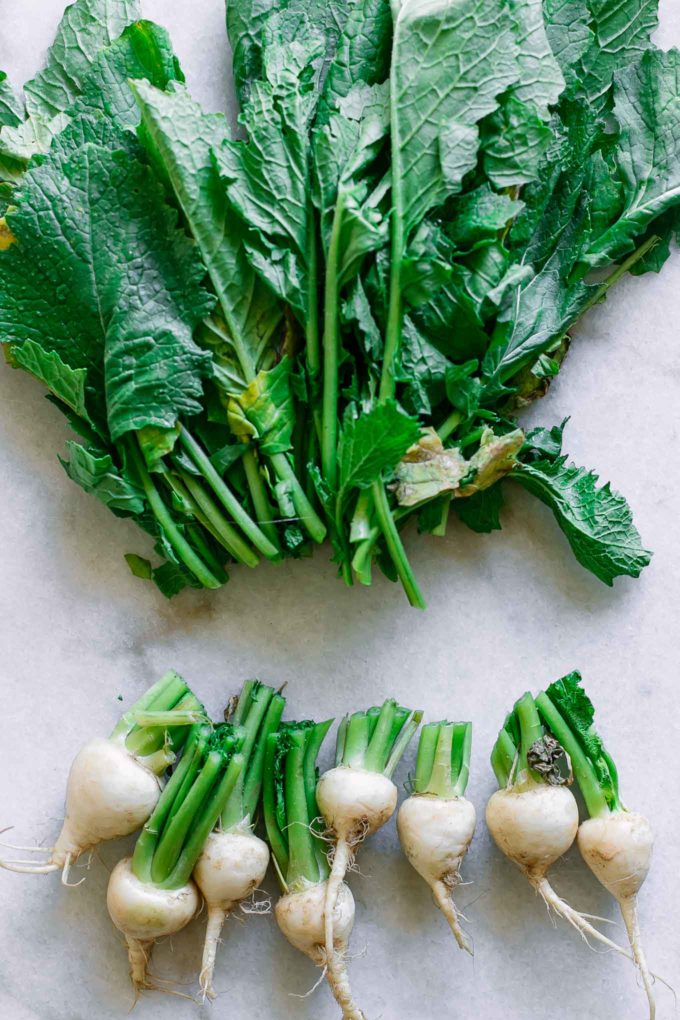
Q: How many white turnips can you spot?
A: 8